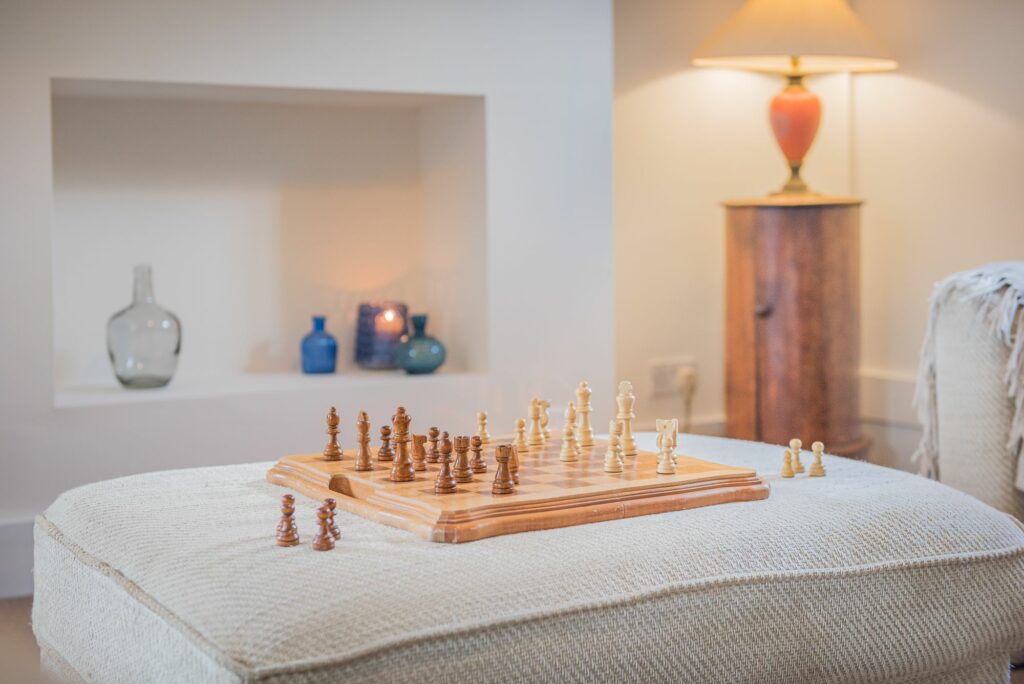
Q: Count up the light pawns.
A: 8